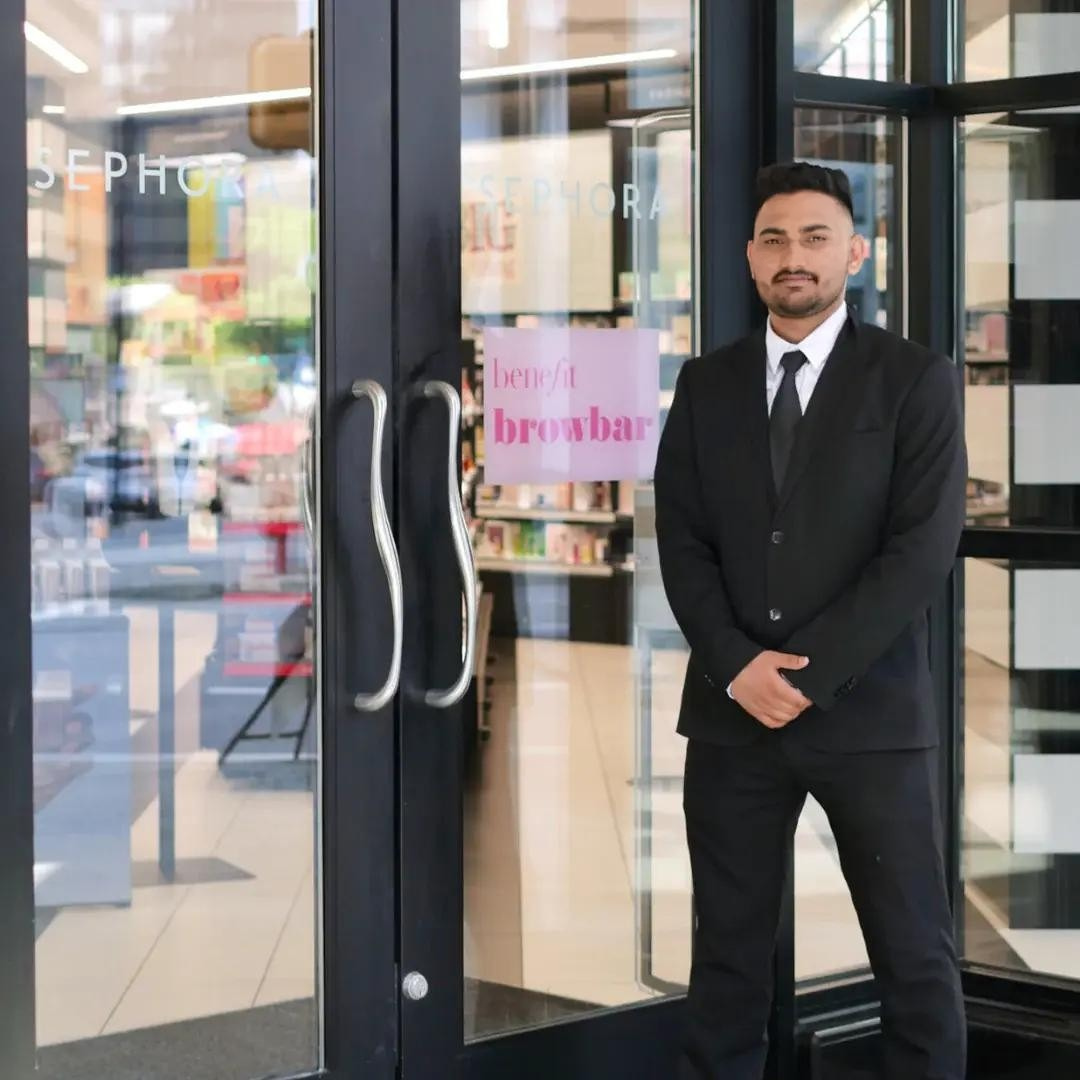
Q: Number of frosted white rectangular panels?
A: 5